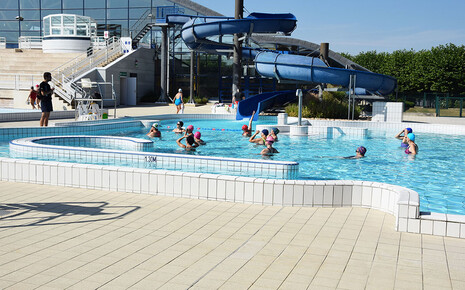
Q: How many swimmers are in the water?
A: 11